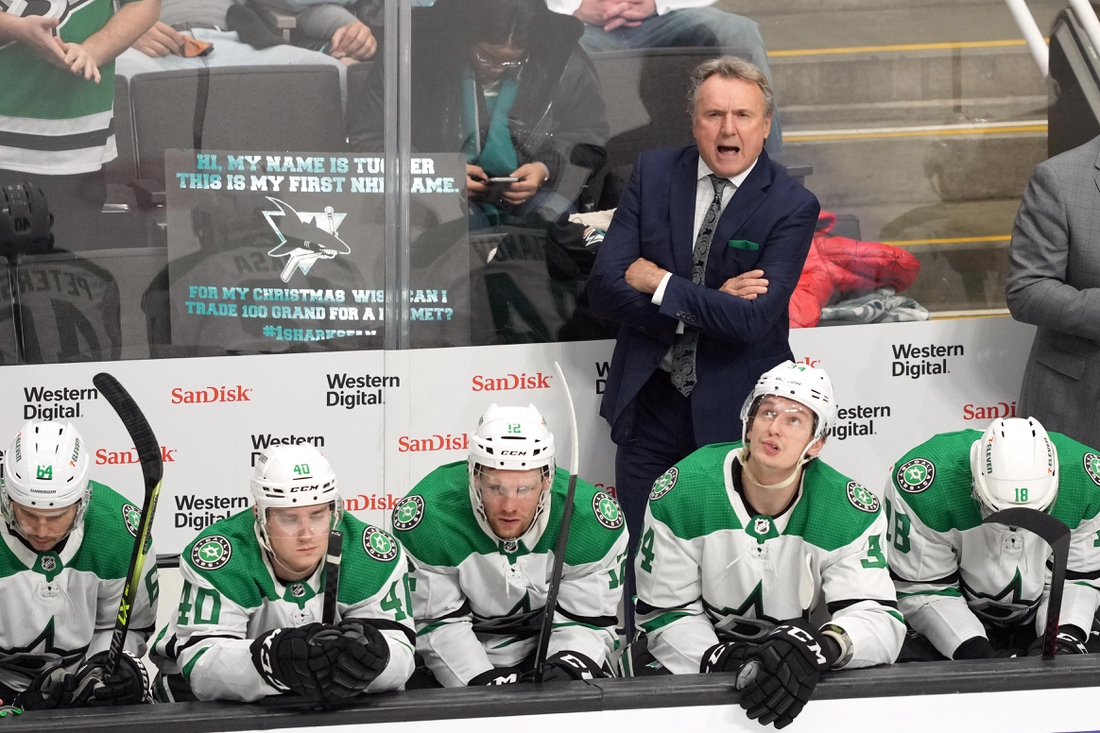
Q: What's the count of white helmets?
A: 5